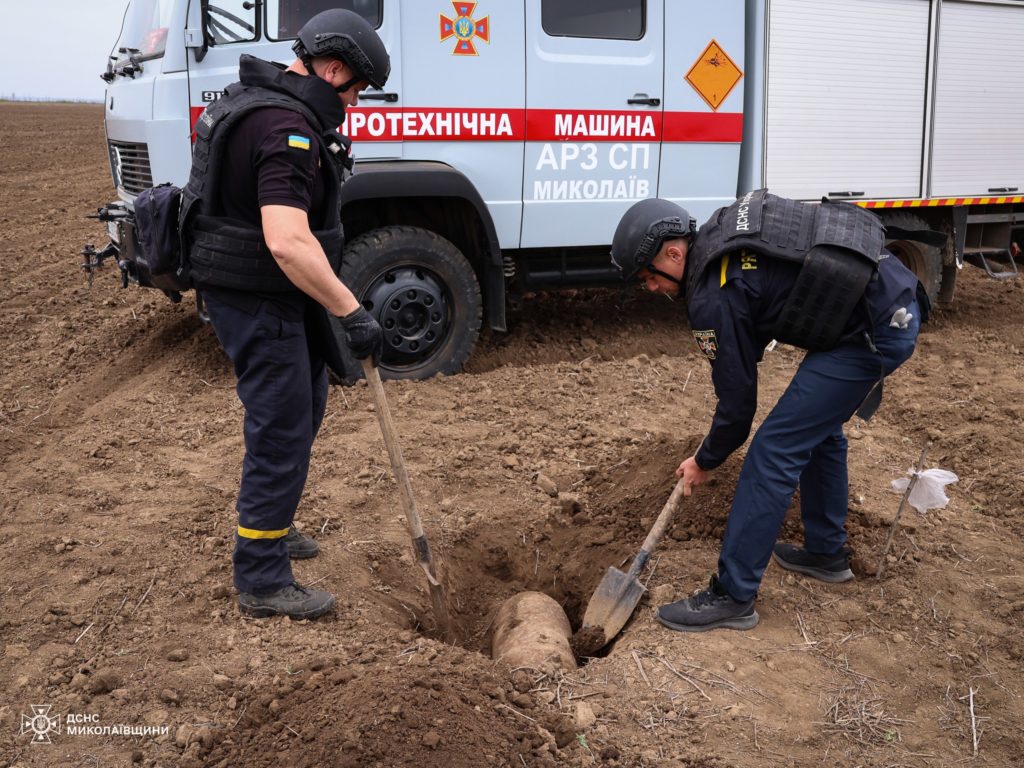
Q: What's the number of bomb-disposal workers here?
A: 2